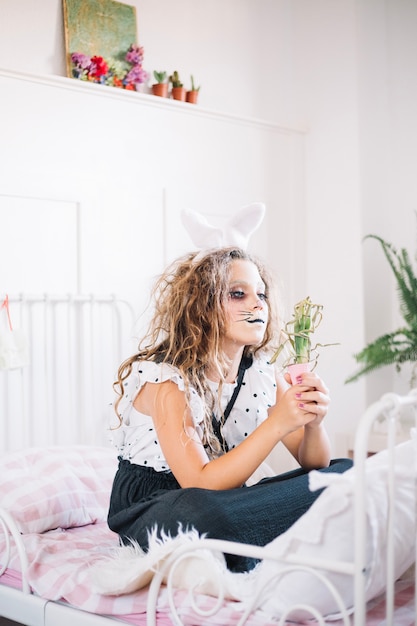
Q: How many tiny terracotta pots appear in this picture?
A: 3